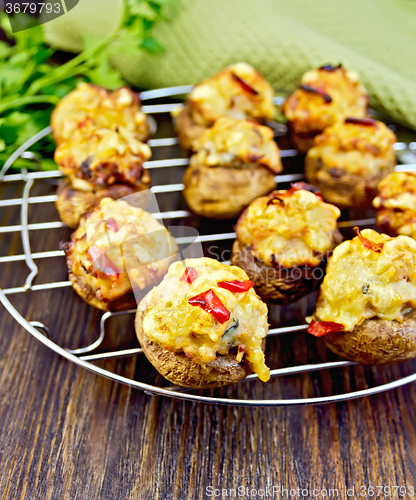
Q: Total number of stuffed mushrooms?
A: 11